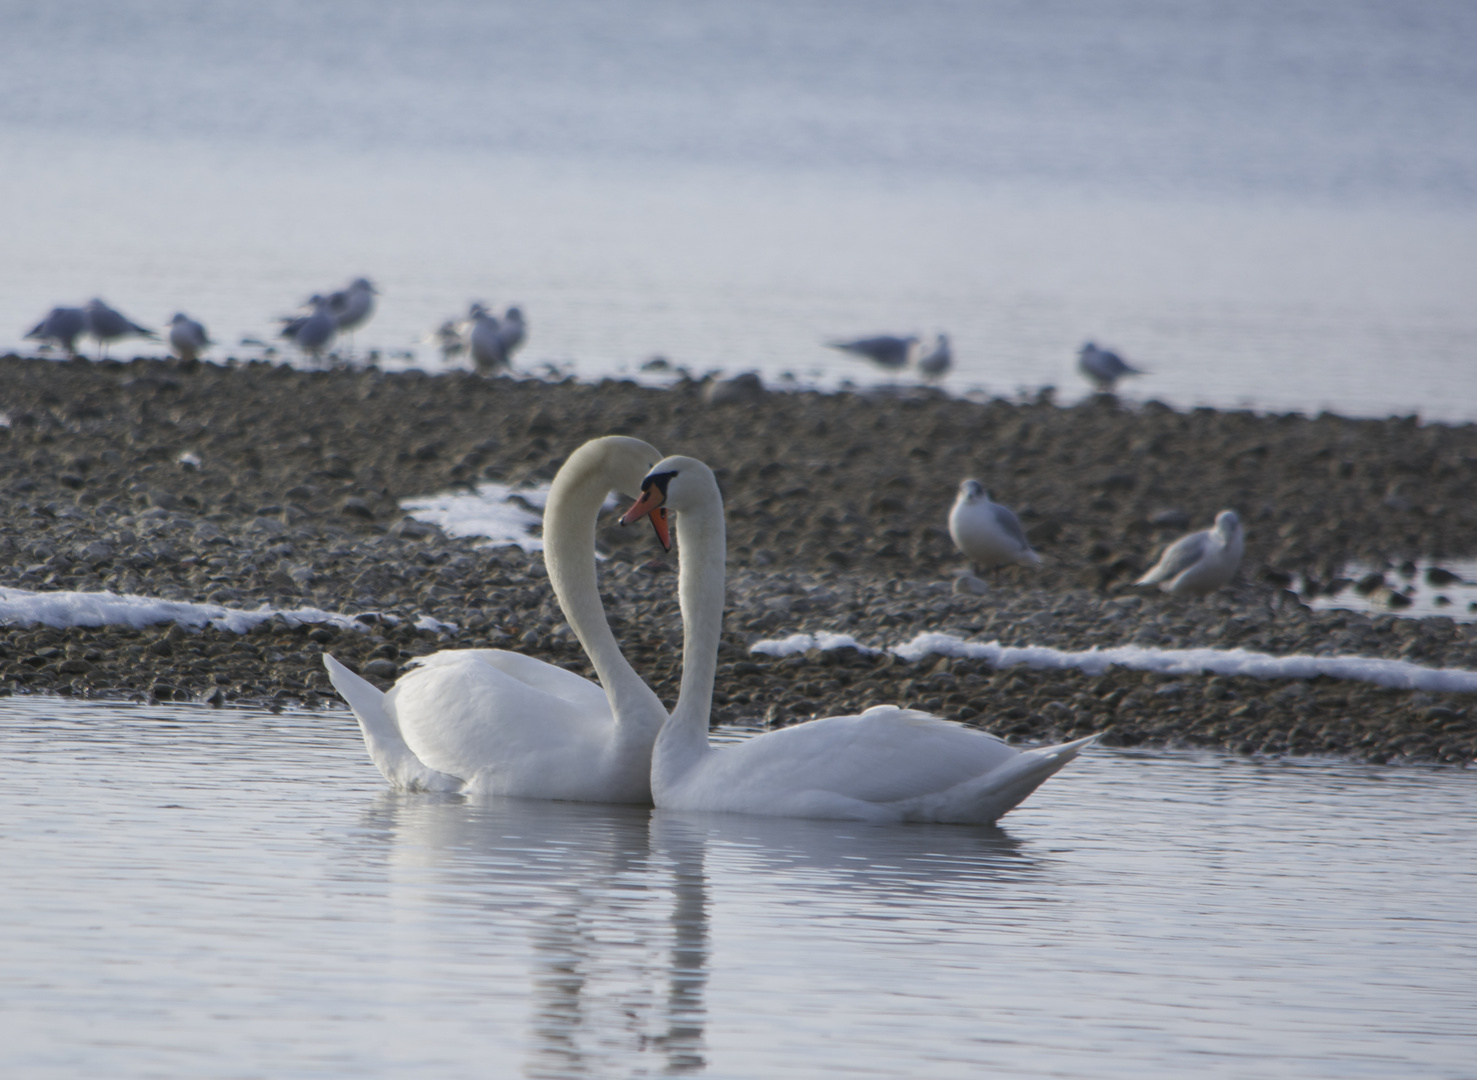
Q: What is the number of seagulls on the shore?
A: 13